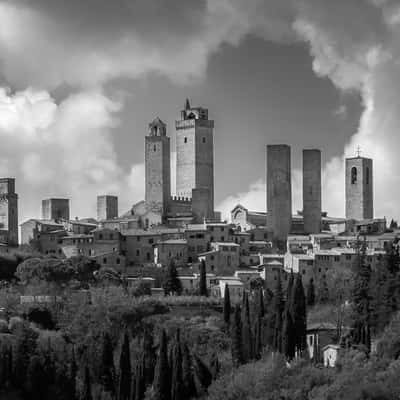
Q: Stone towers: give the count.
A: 8